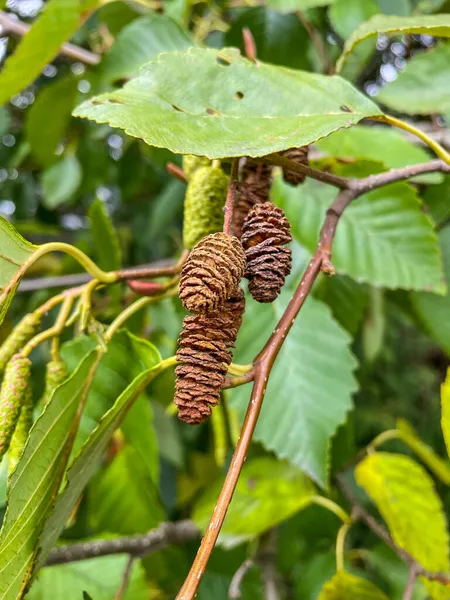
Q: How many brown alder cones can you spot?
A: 5